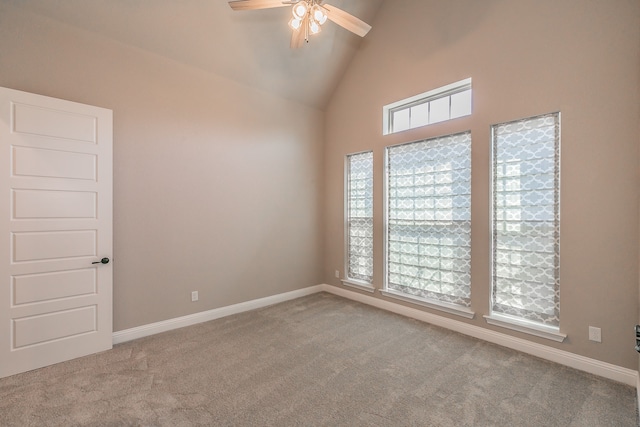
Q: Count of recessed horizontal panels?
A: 6